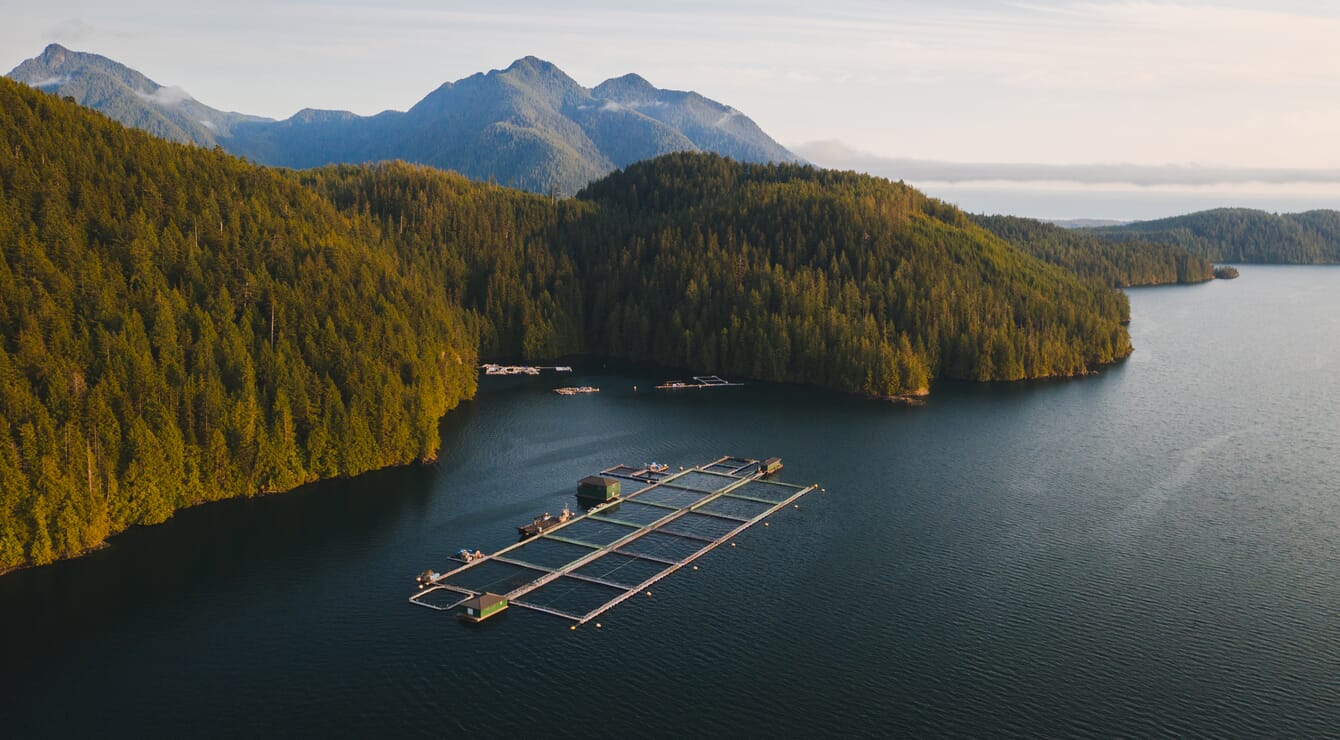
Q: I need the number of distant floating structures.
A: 3